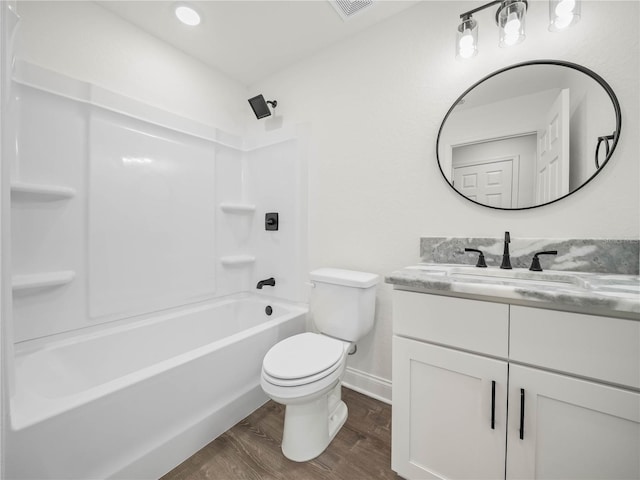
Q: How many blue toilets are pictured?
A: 0